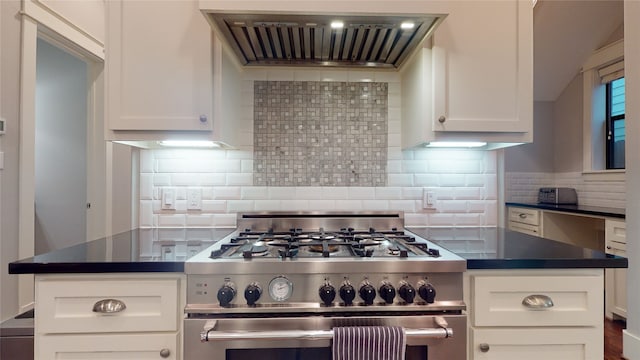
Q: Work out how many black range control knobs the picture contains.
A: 8